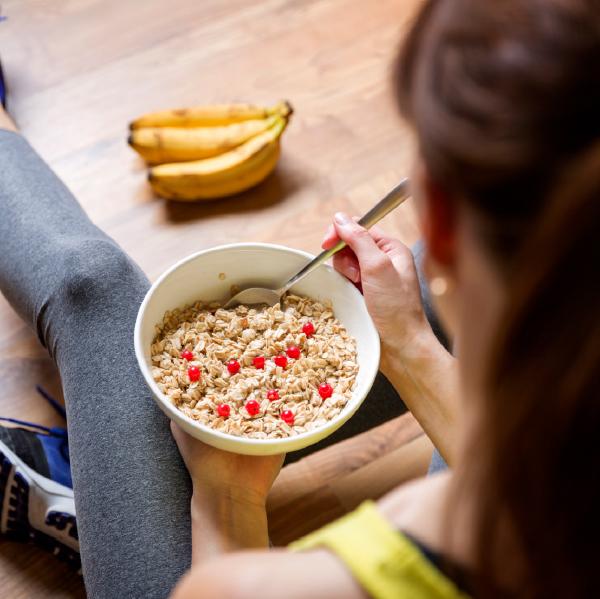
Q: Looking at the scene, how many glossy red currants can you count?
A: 12